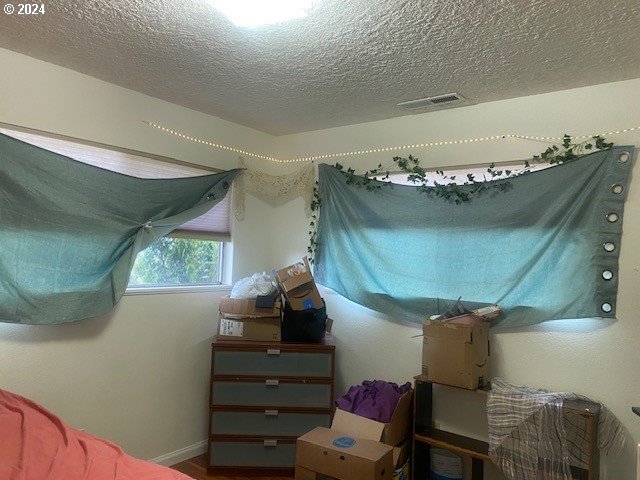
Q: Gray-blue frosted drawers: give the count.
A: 4